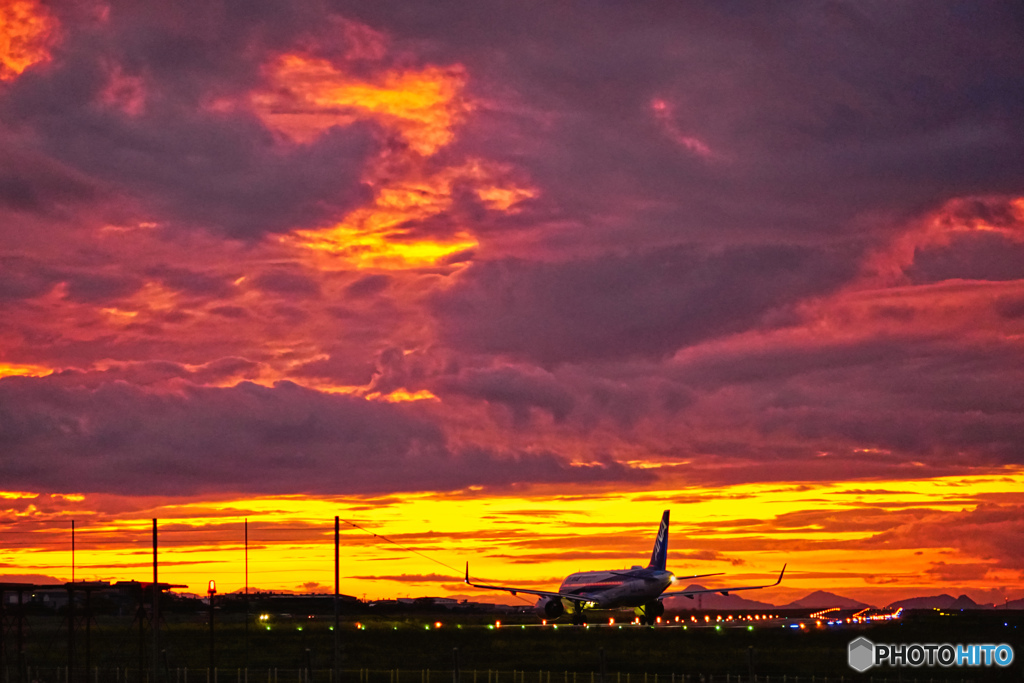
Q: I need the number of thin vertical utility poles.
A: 4